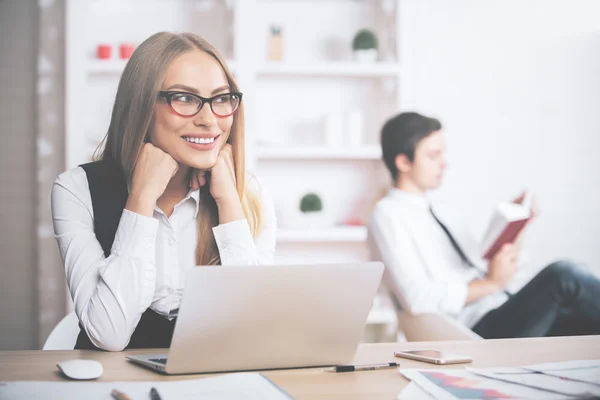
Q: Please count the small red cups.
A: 2